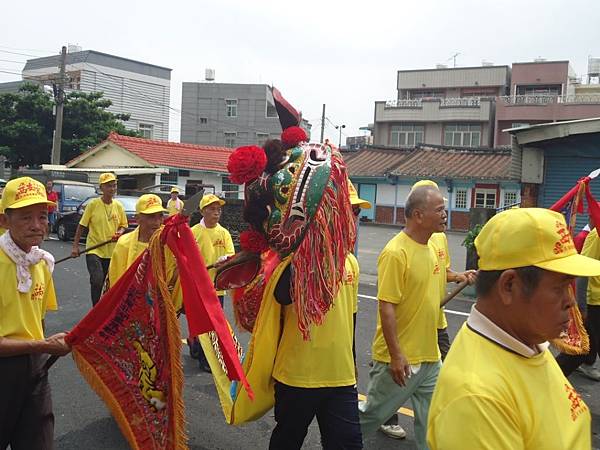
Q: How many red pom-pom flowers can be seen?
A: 3